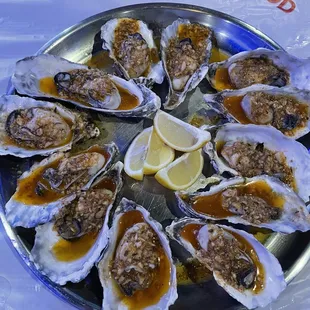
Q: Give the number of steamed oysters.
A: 12